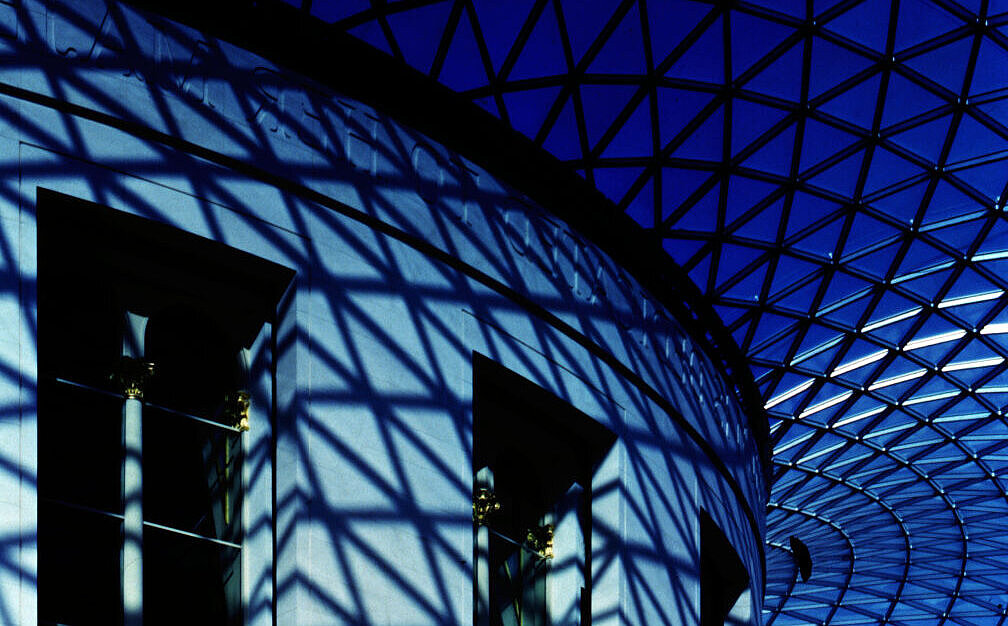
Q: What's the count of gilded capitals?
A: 4